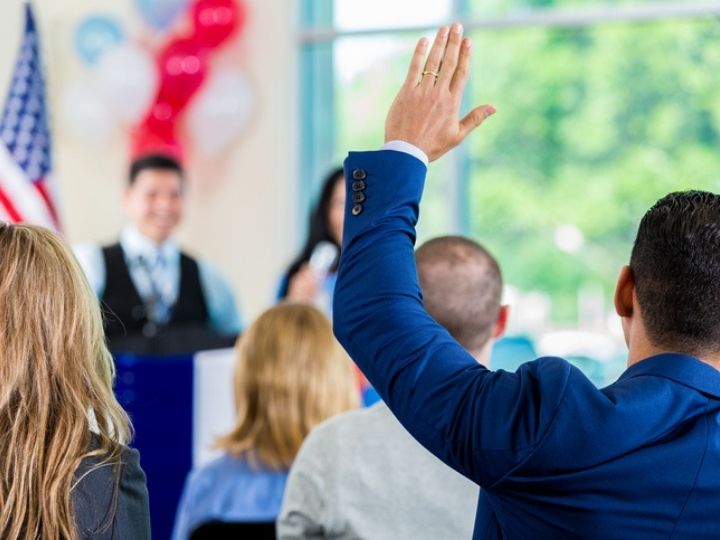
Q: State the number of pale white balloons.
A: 3